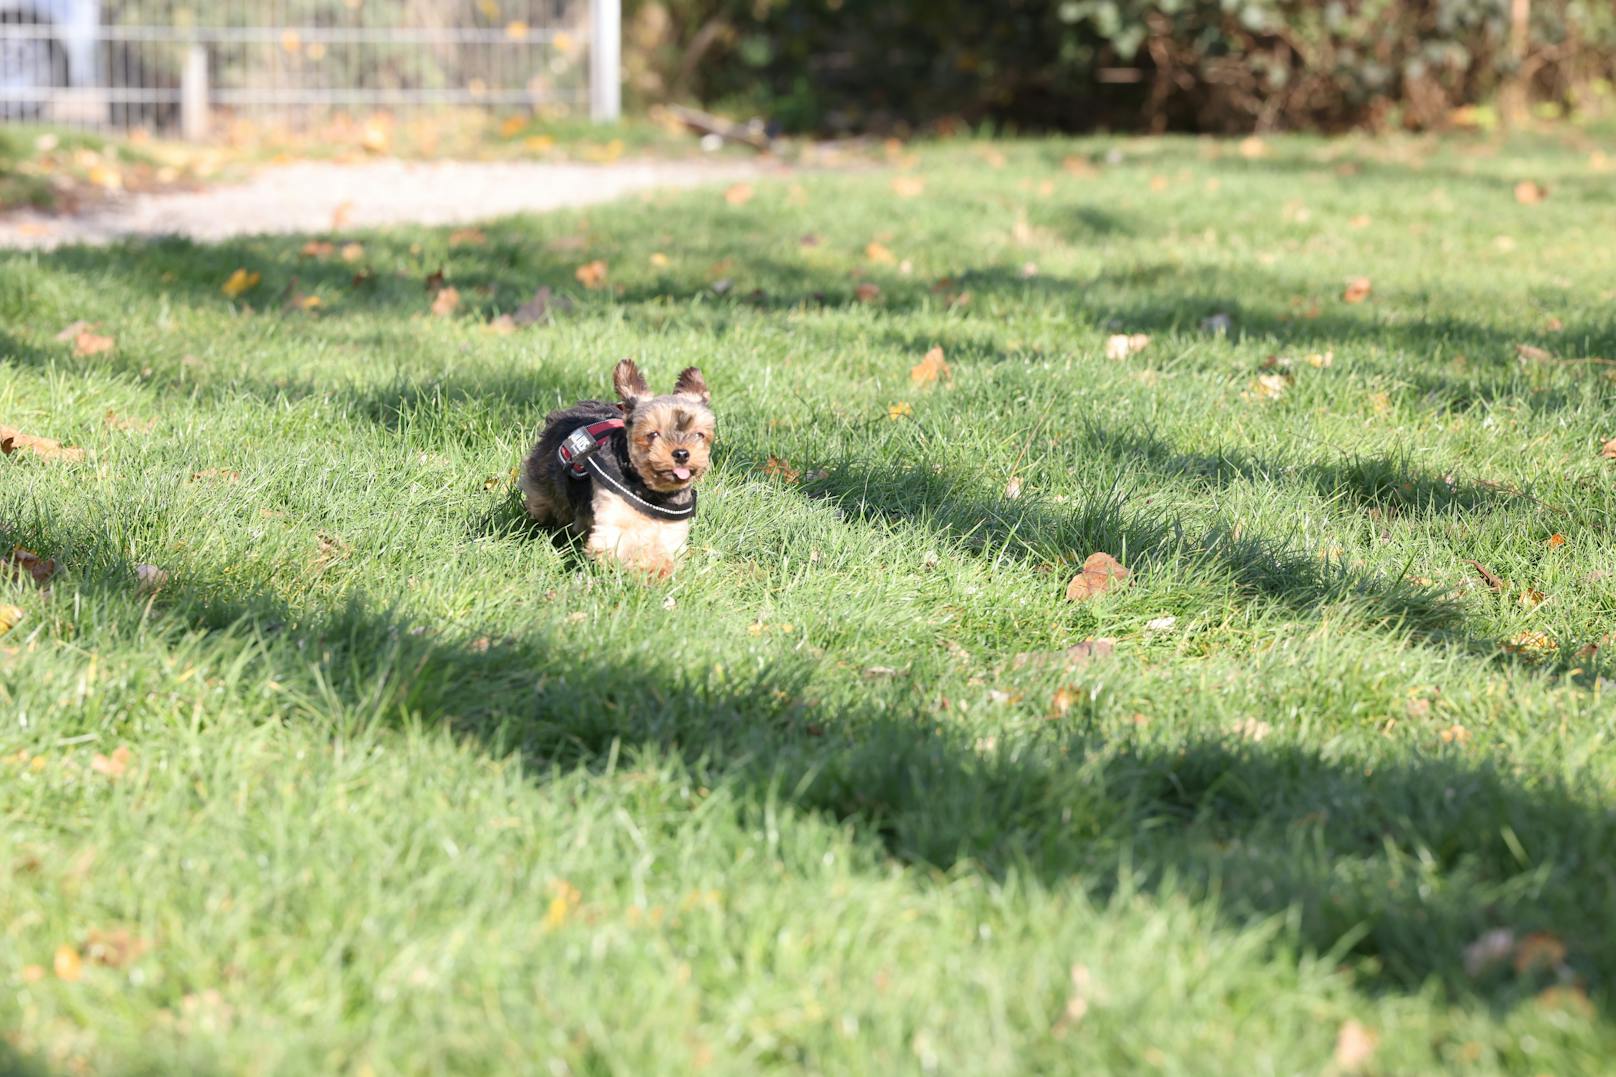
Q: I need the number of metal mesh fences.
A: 1